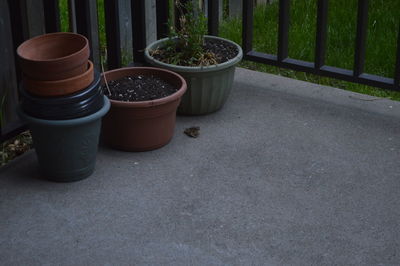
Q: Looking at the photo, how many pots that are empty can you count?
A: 4